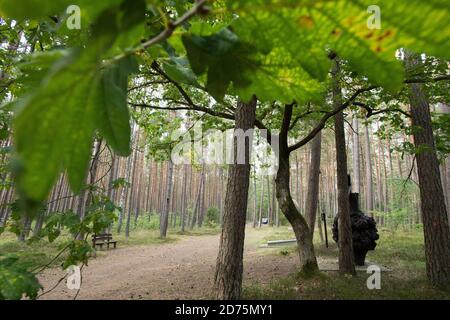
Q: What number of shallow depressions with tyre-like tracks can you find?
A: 0